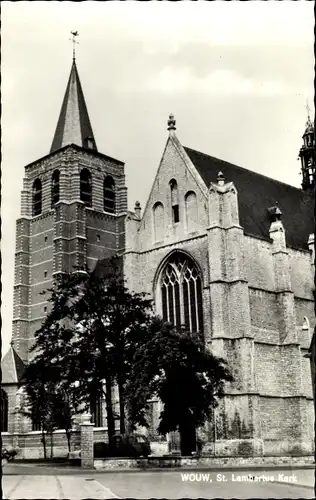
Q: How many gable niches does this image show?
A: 3